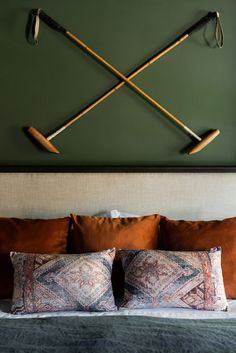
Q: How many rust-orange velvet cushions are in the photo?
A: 3